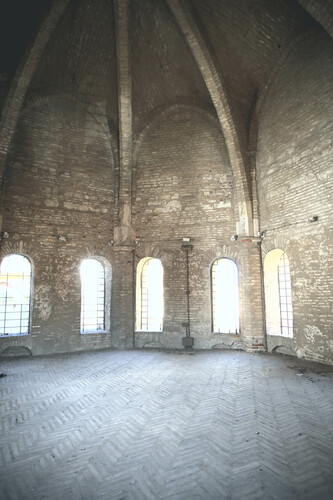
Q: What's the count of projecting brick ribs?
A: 4